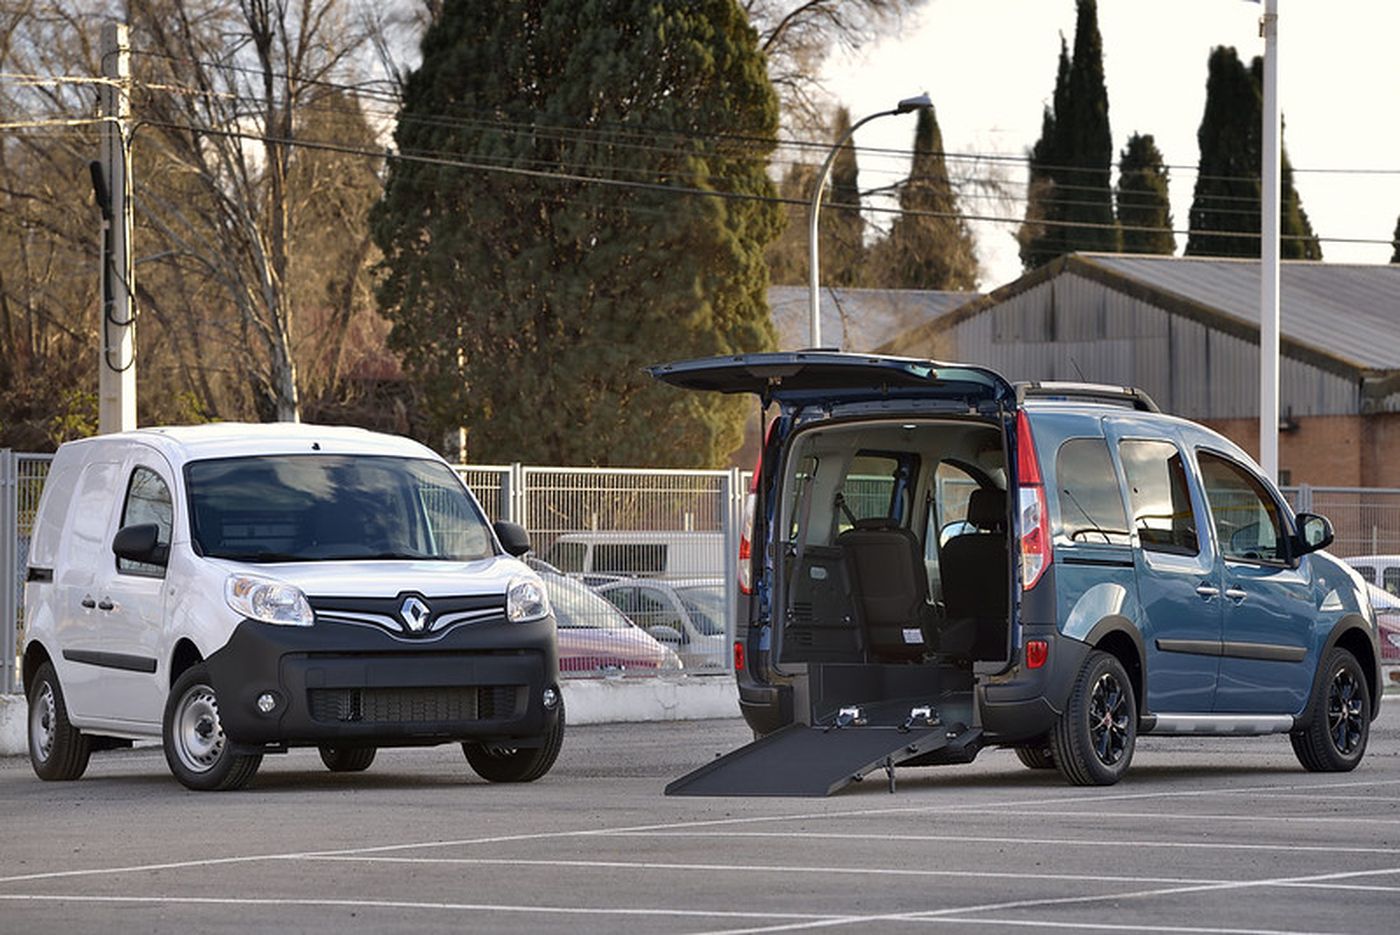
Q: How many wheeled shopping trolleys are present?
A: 0